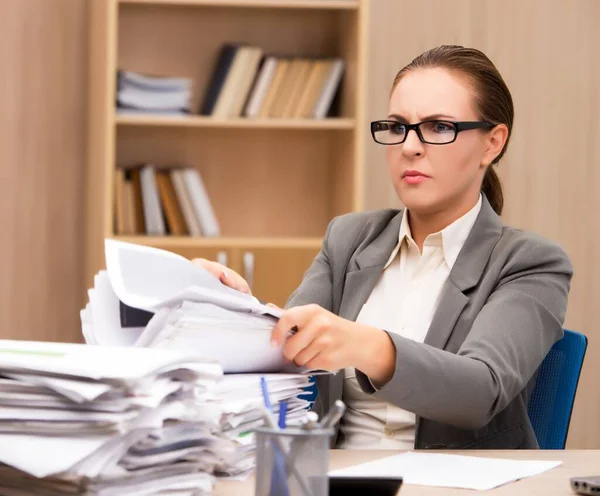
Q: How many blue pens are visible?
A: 2